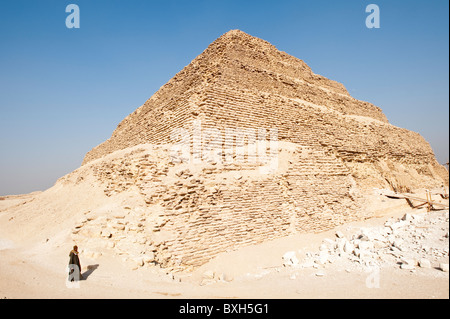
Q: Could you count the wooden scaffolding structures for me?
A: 1